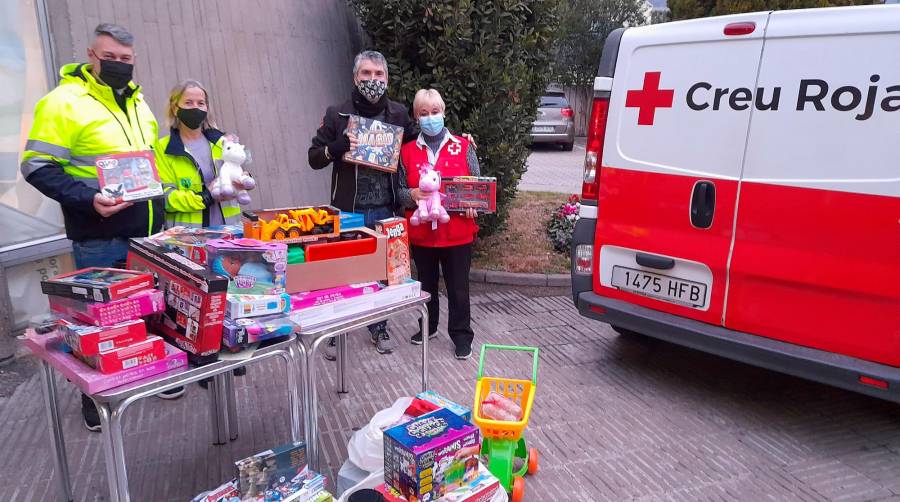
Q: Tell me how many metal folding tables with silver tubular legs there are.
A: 2